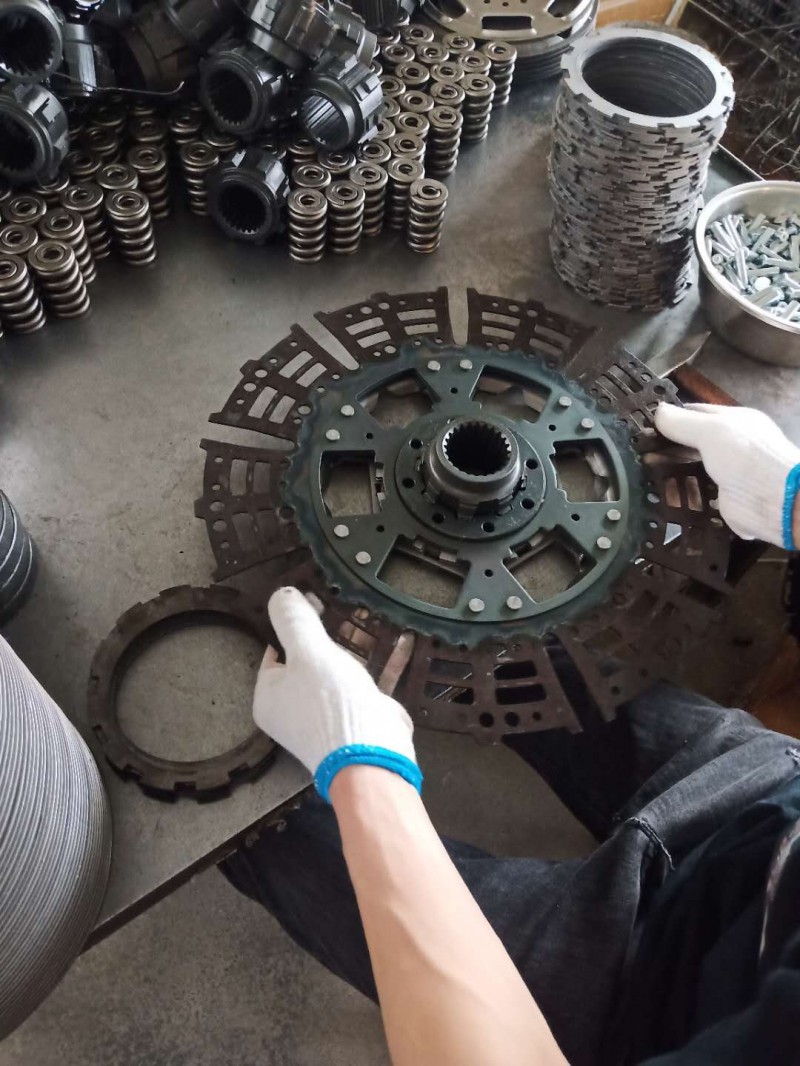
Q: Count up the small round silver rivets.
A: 12